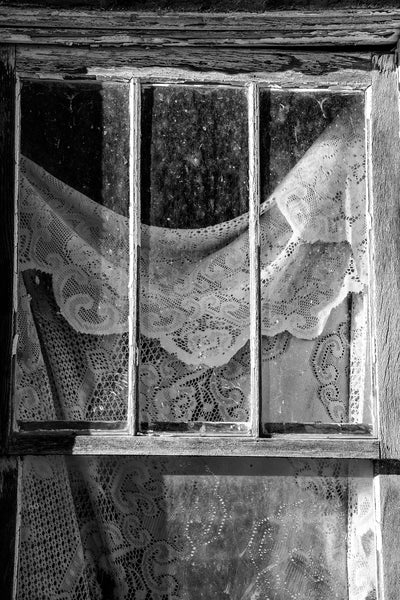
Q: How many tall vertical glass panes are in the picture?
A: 3